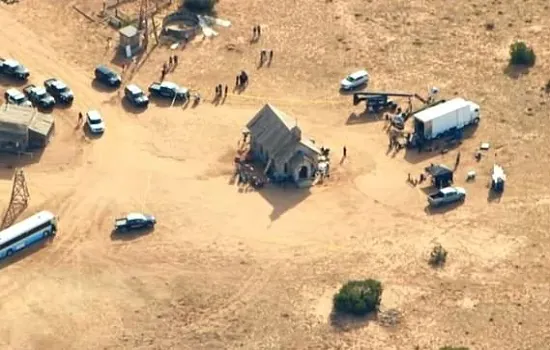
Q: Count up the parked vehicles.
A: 13